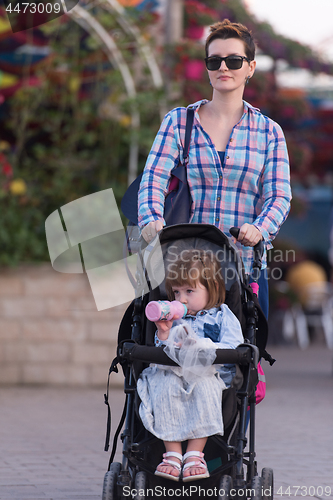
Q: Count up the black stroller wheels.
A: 6